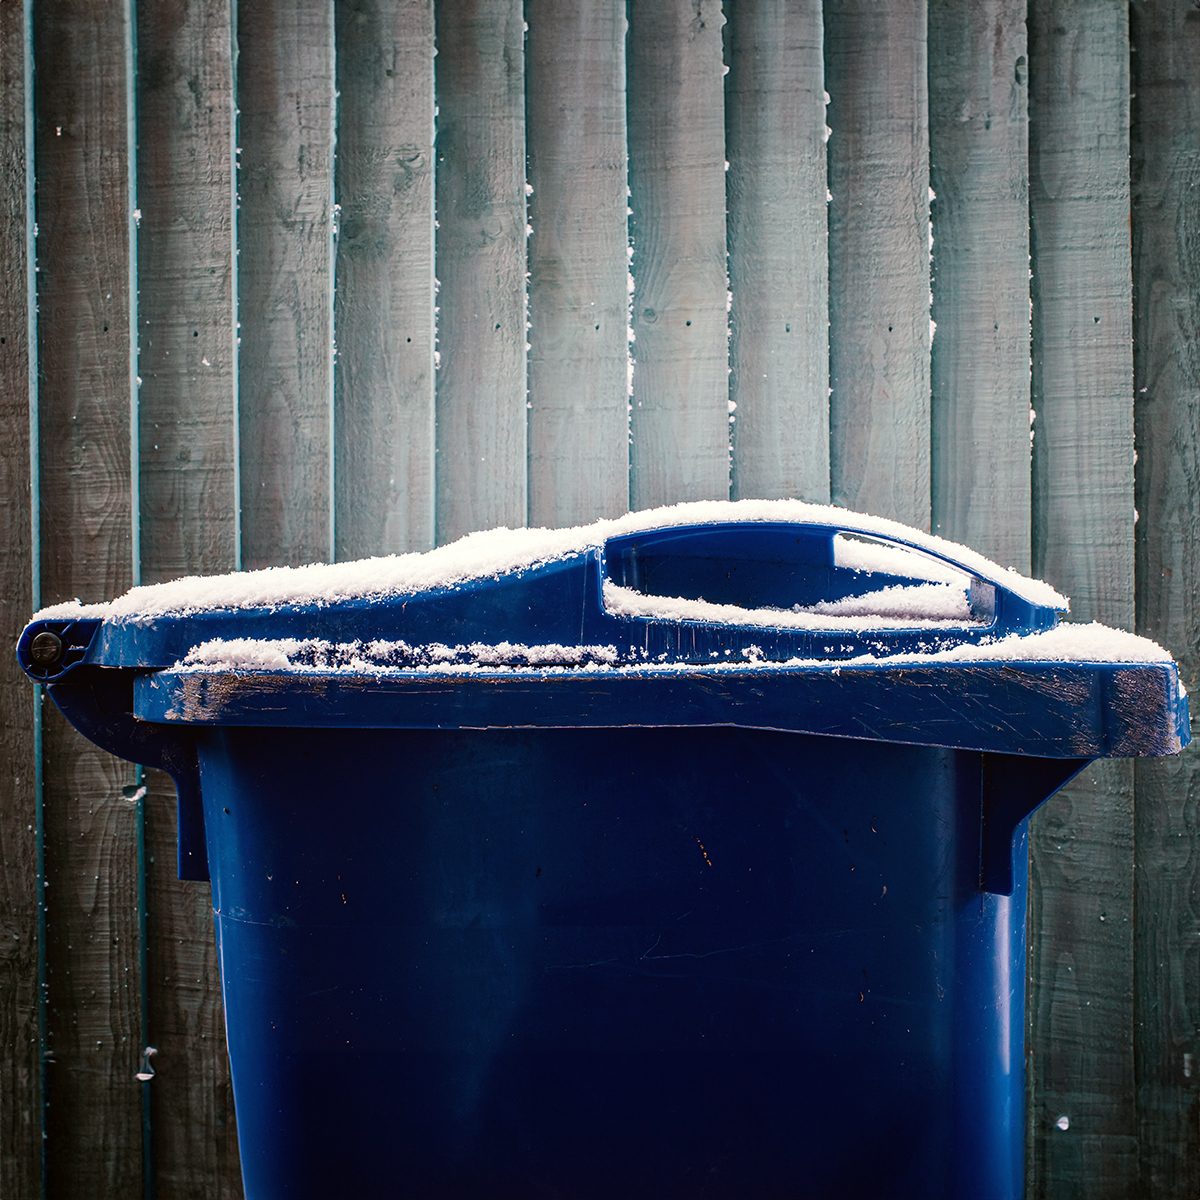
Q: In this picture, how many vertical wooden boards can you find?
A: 13